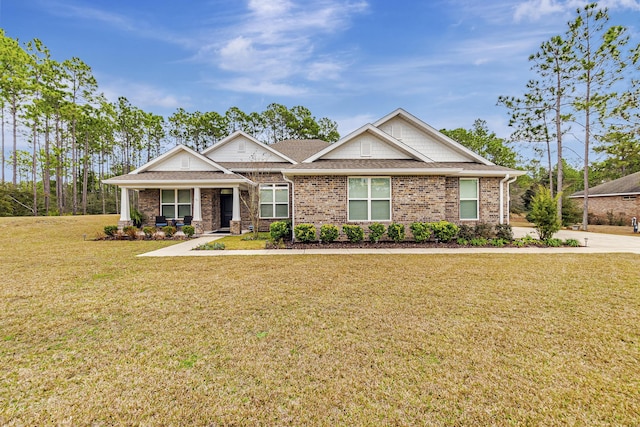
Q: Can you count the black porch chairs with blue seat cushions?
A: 2